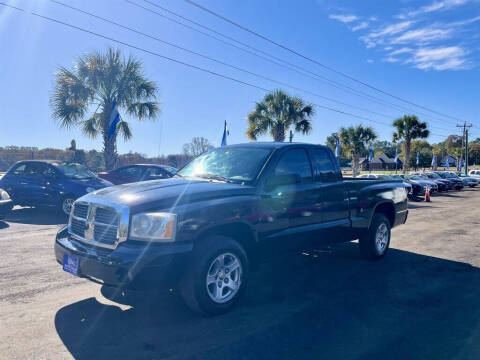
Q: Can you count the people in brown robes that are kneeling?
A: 0